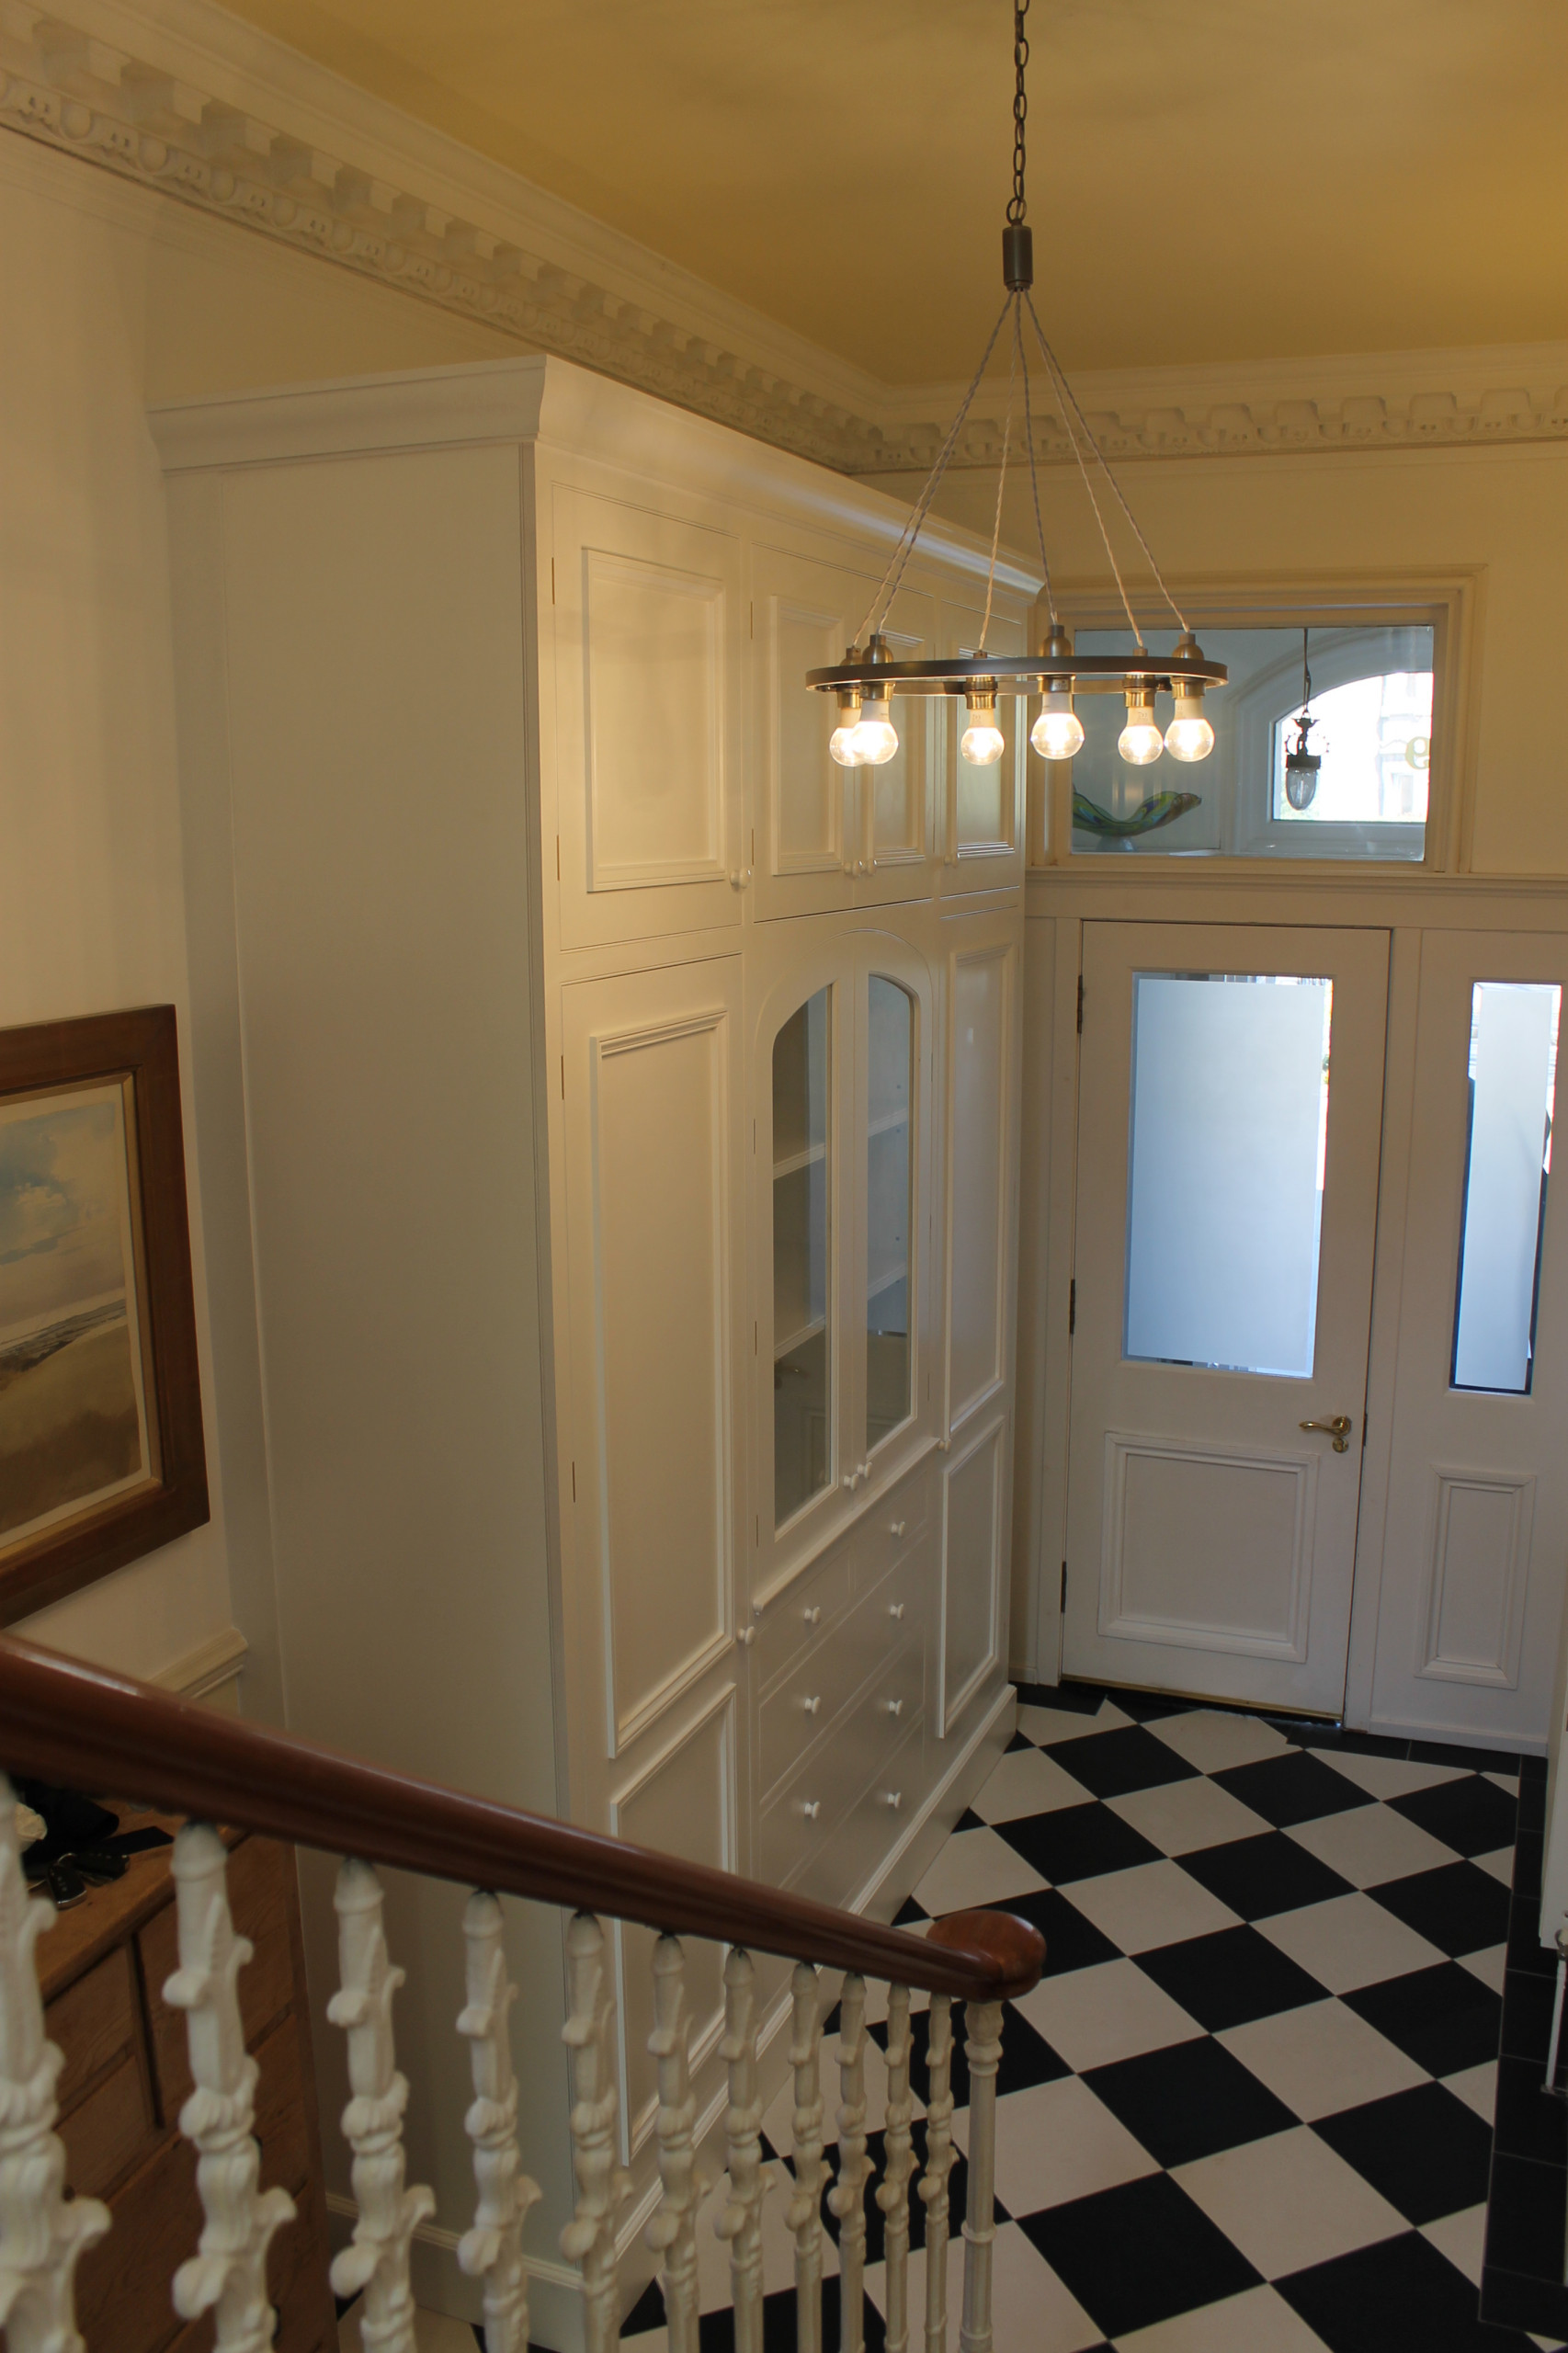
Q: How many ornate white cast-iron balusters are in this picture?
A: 11